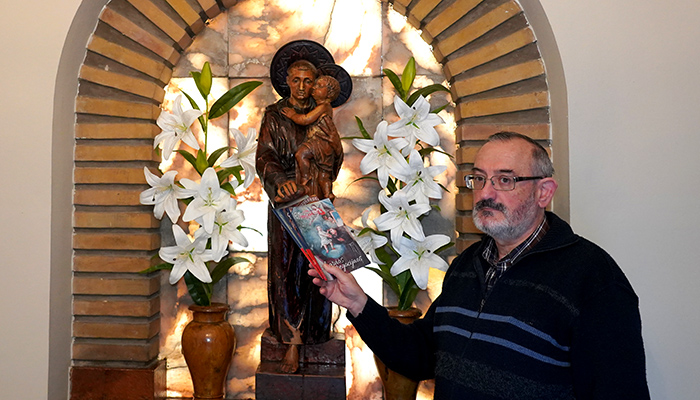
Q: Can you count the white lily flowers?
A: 12